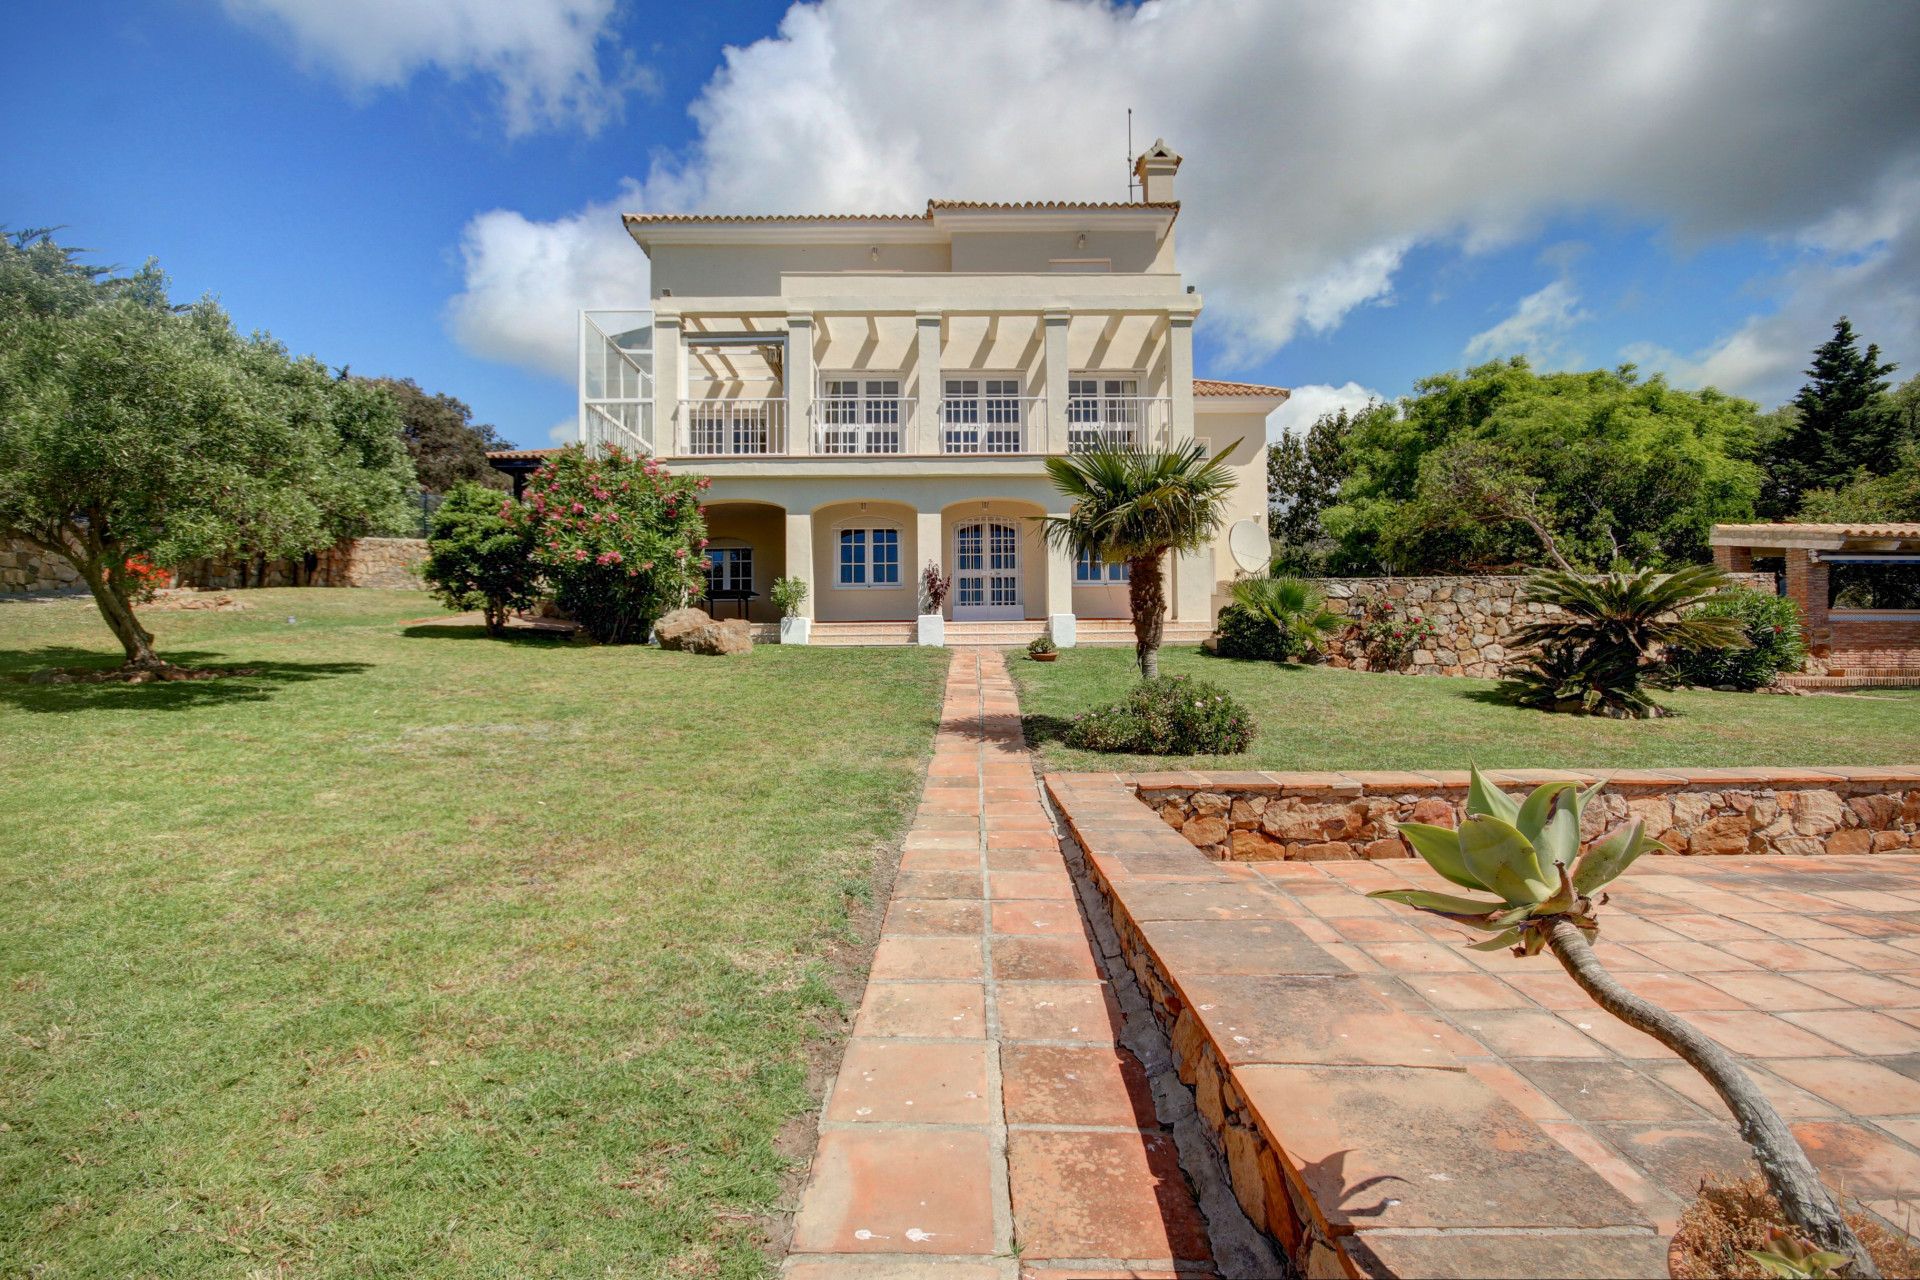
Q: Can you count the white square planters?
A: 3